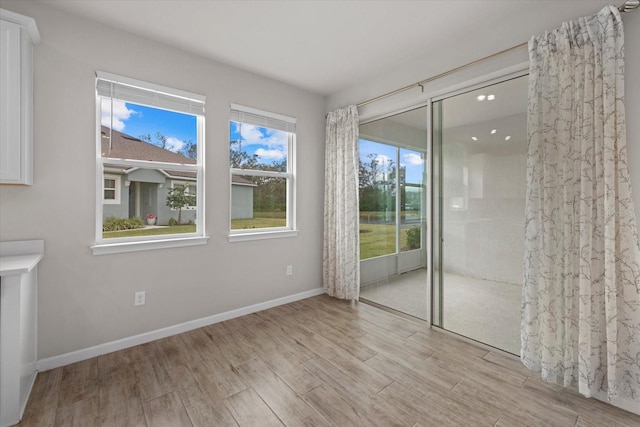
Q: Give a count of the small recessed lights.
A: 5